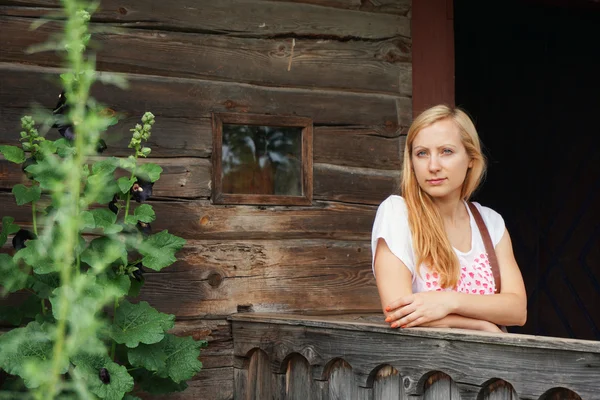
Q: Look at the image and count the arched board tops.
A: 7